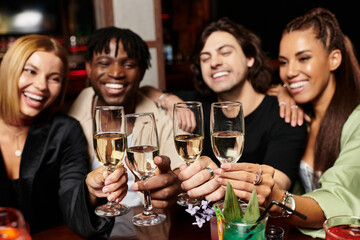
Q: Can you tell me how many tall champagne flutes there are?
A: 4